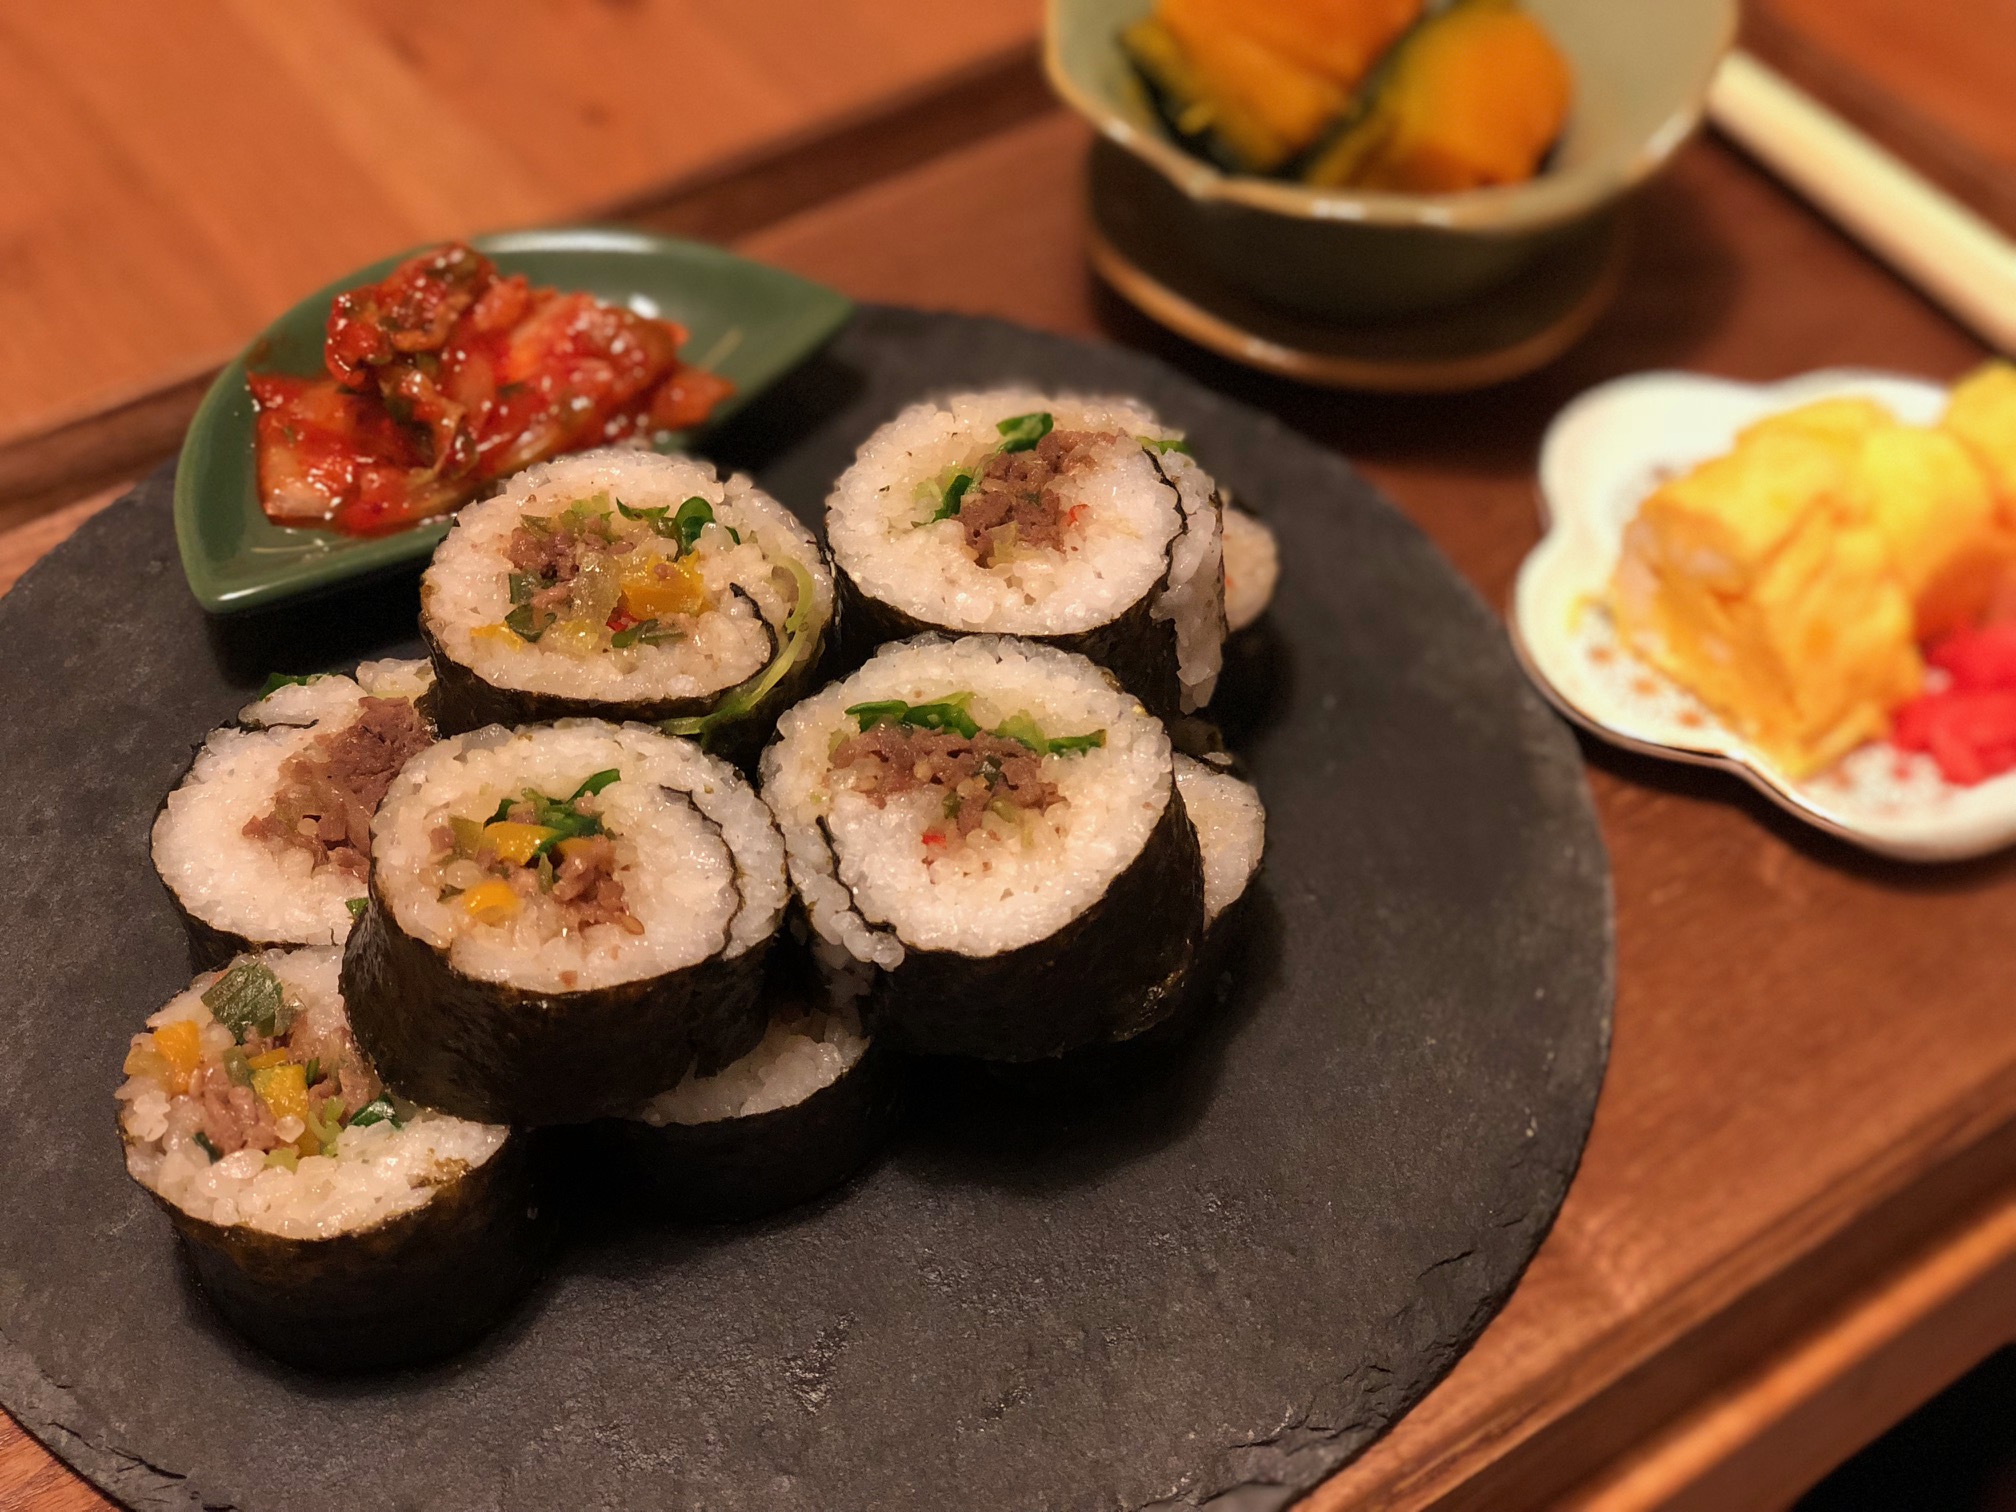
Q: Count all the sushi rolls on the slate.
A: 9